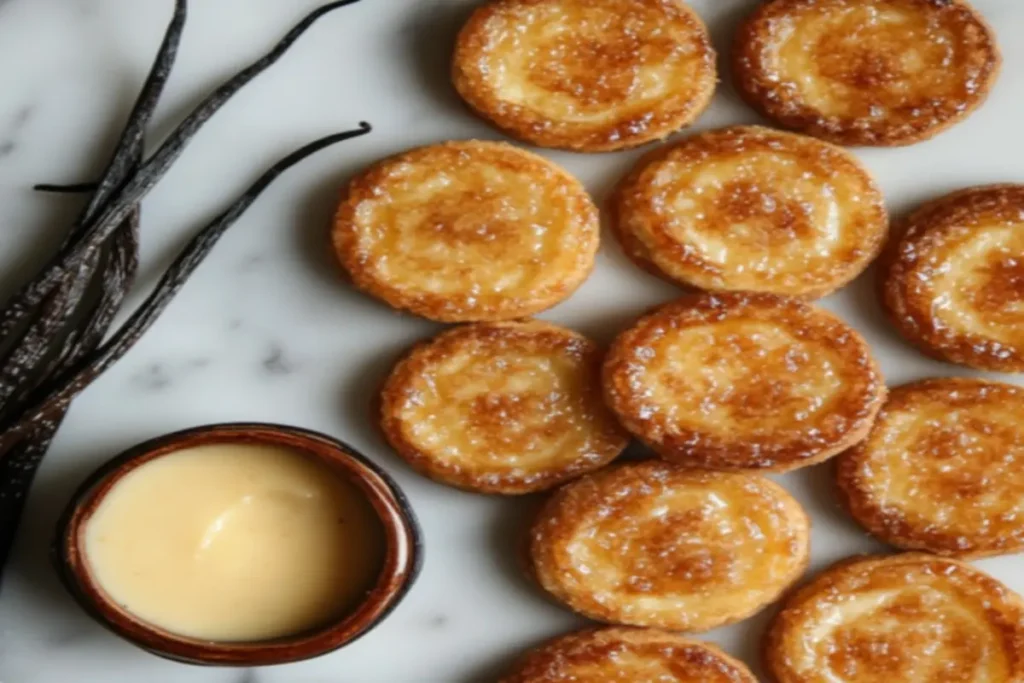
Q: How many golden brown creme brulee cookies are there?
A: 11